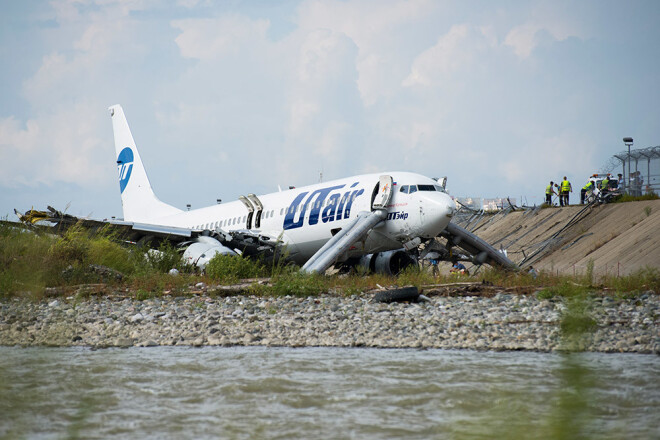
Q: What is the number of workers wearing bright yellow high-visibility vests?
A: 5